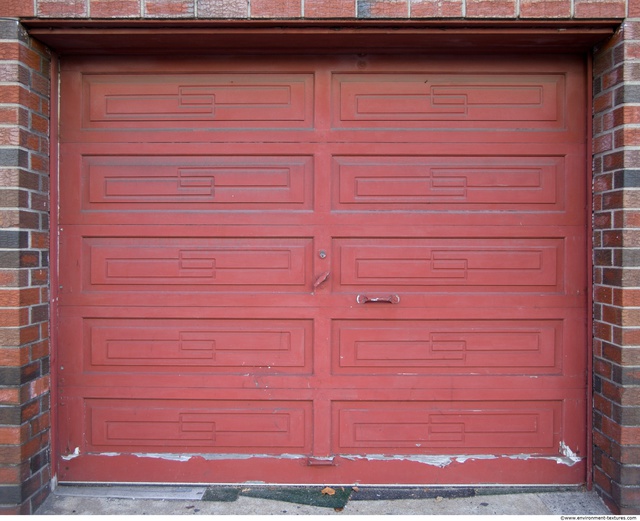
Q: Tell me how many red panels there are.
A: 10